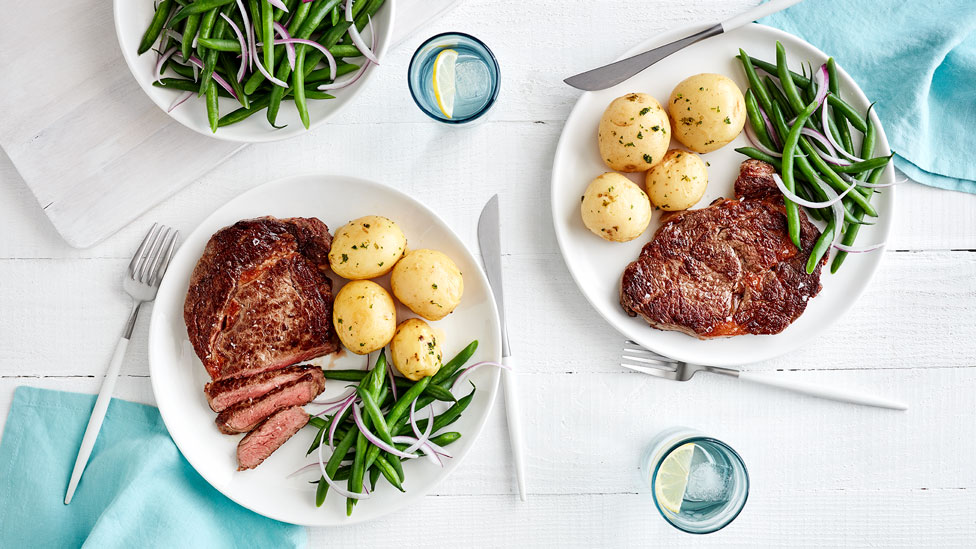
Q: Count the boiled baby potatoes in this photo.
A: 8